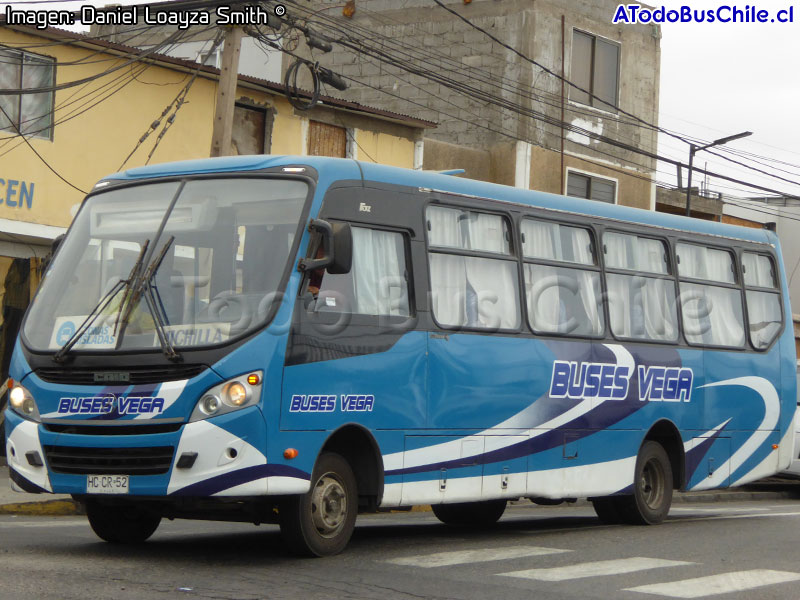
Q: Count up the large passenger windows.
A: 5